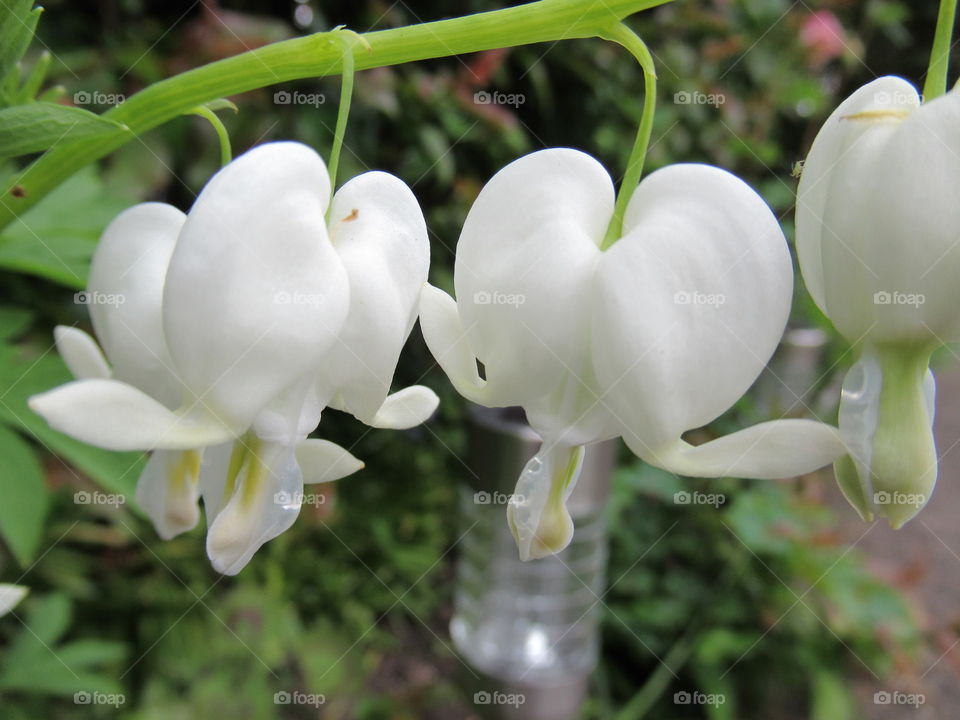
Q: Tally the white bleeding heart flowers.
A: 4